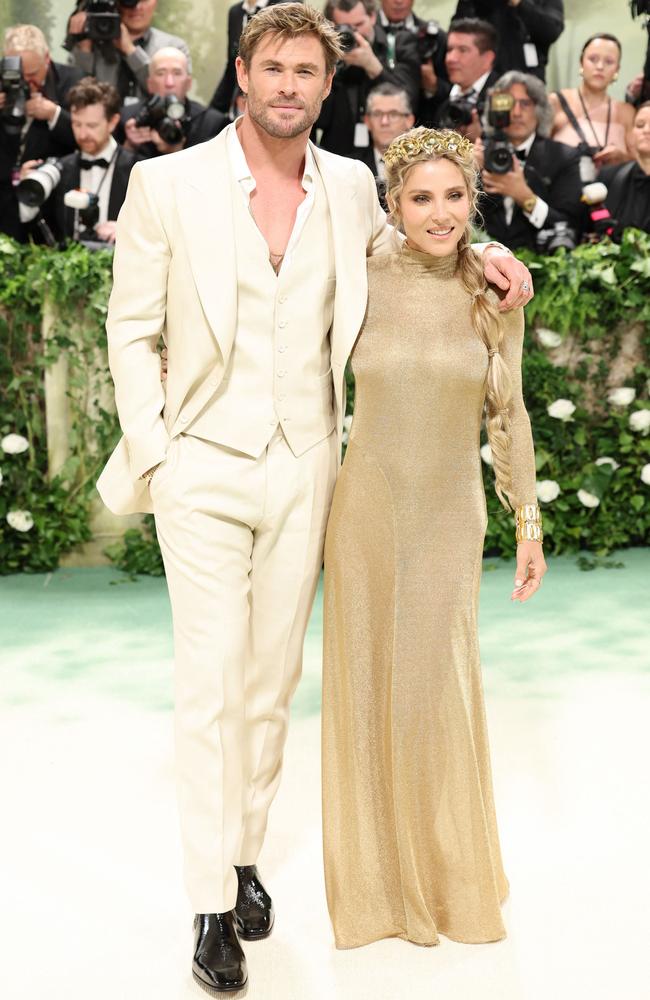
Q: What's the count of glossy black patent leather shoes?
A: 2